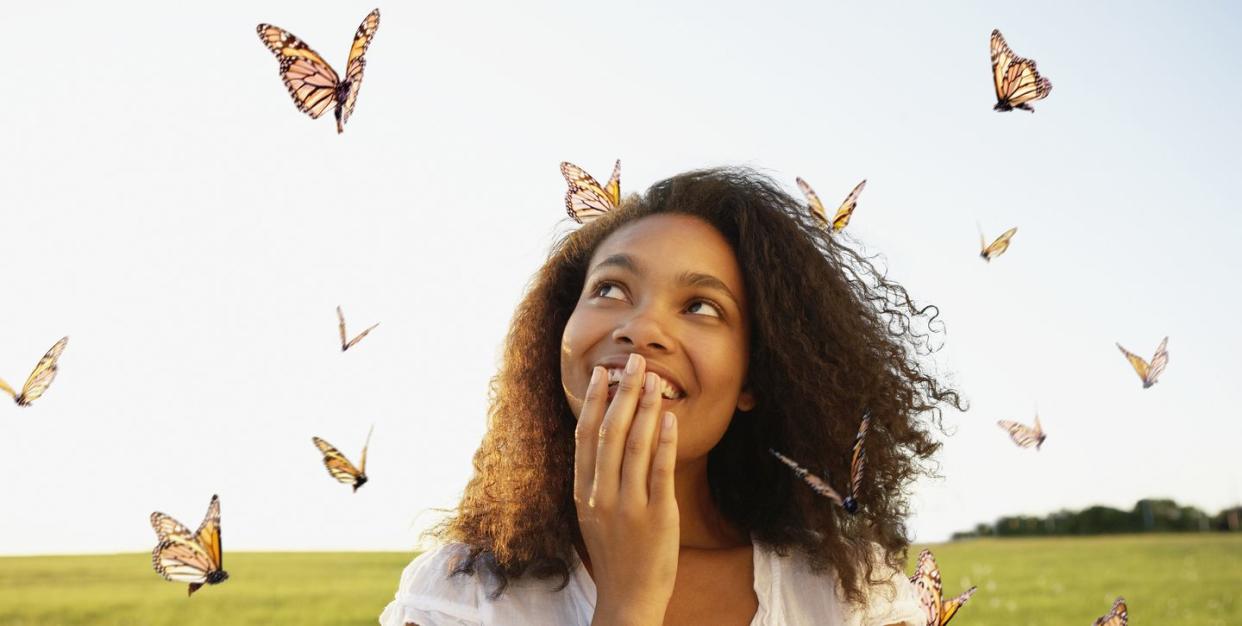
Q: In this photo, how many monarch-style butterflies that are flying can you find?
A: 14